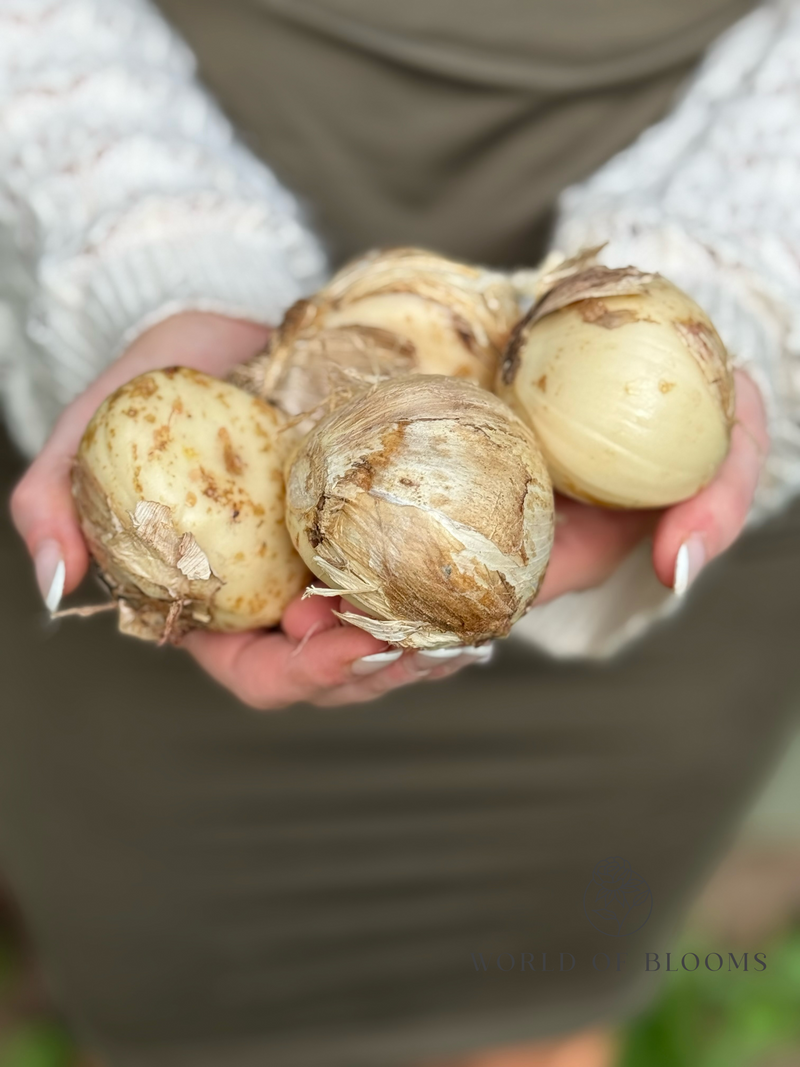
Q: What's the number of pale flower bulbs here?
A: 4